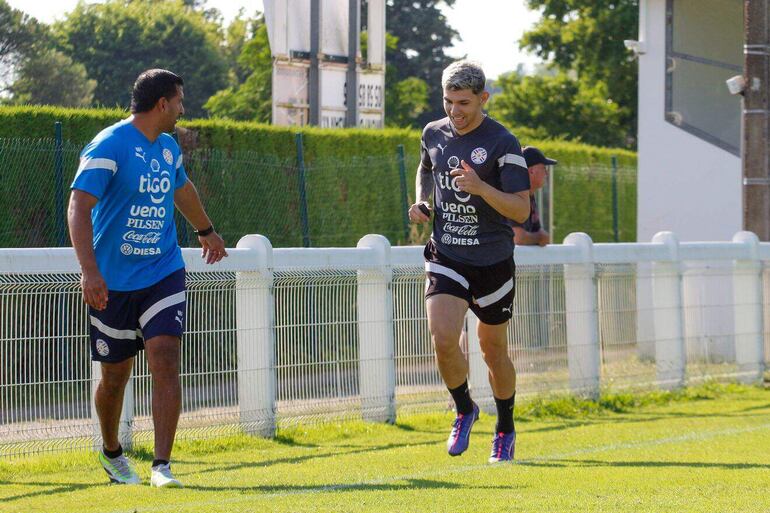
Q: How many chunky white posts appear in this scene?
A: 7